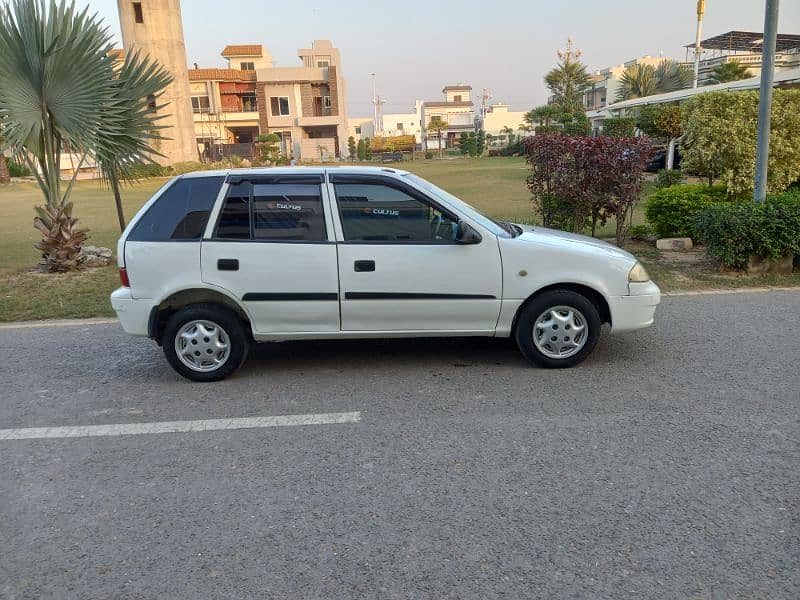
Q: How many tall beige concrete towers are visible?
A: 1